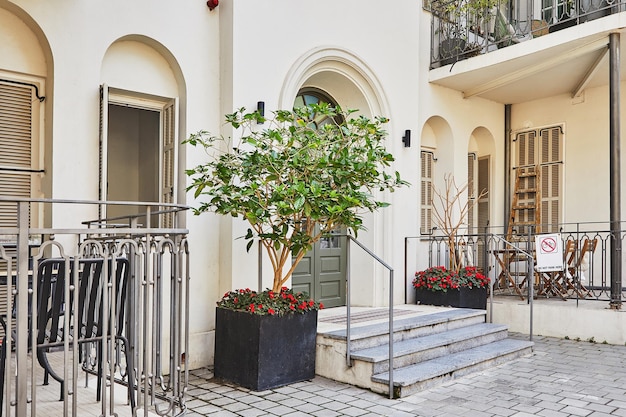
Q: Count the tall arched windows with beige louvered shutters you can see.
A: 4